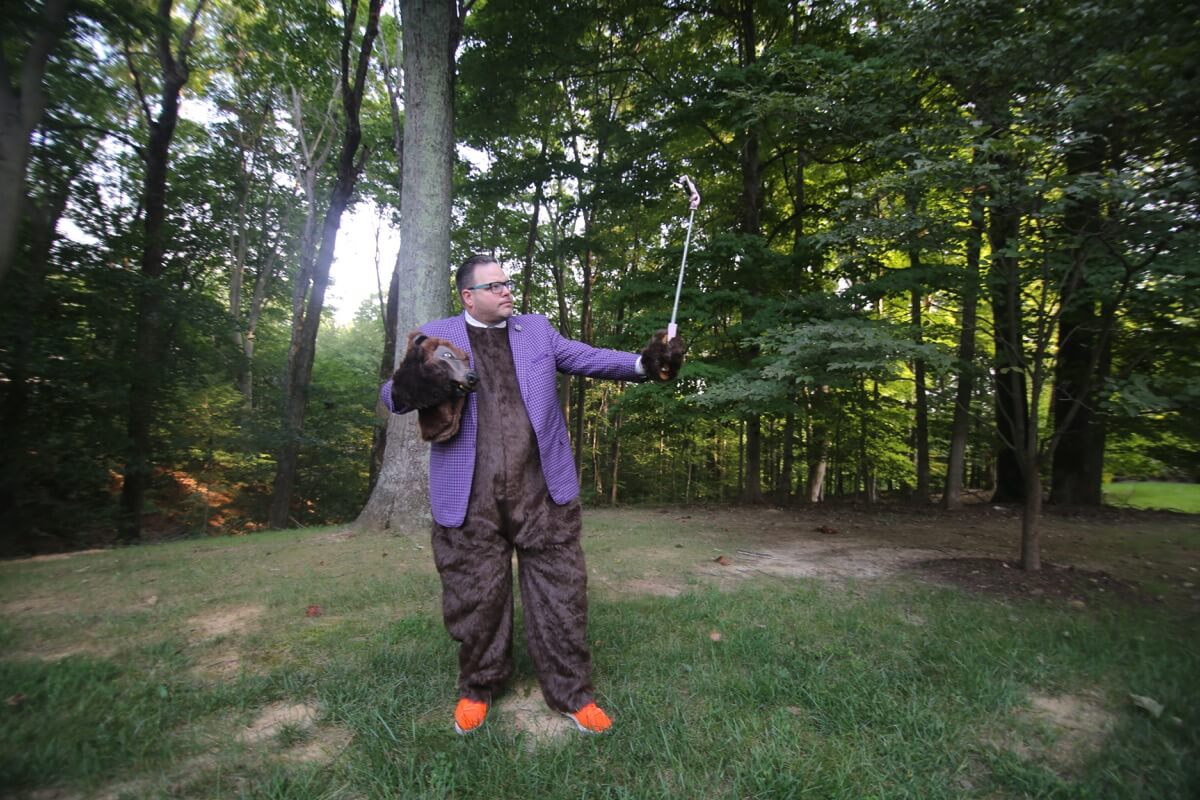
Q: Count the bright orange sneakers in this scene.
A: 2